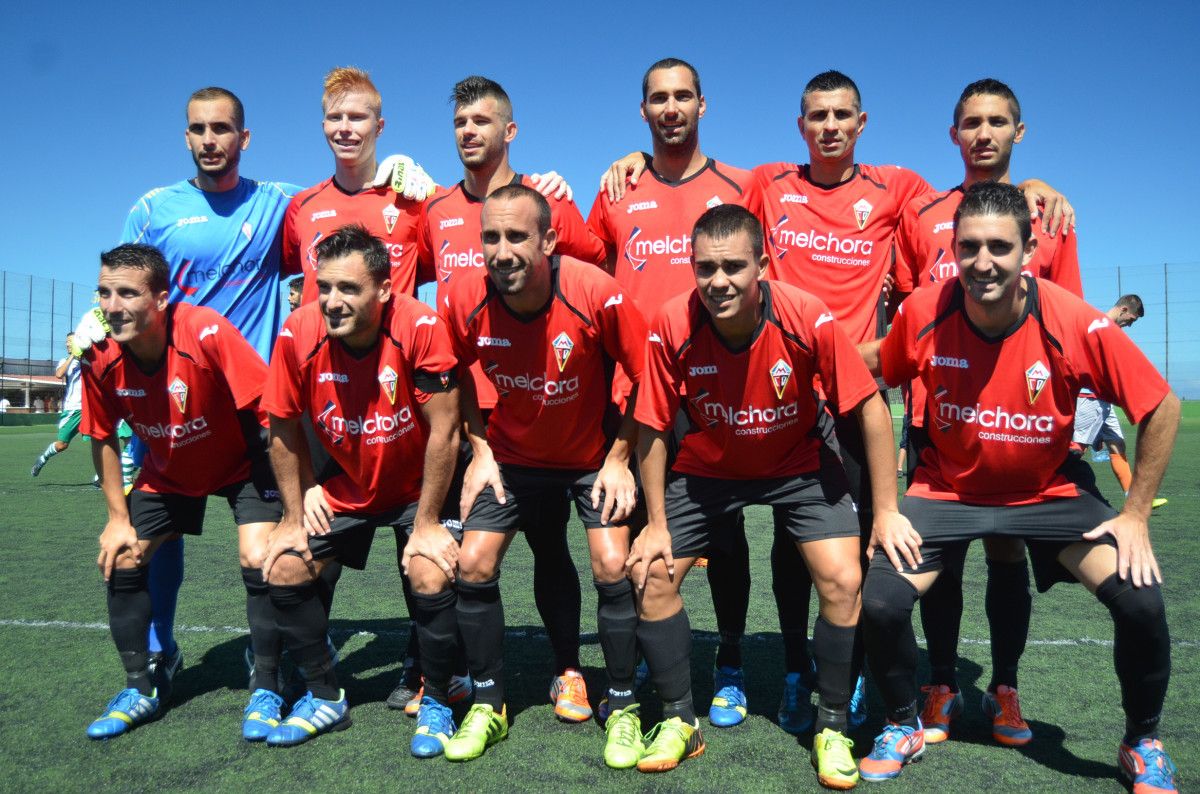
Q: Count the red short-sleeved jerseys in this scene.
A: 10